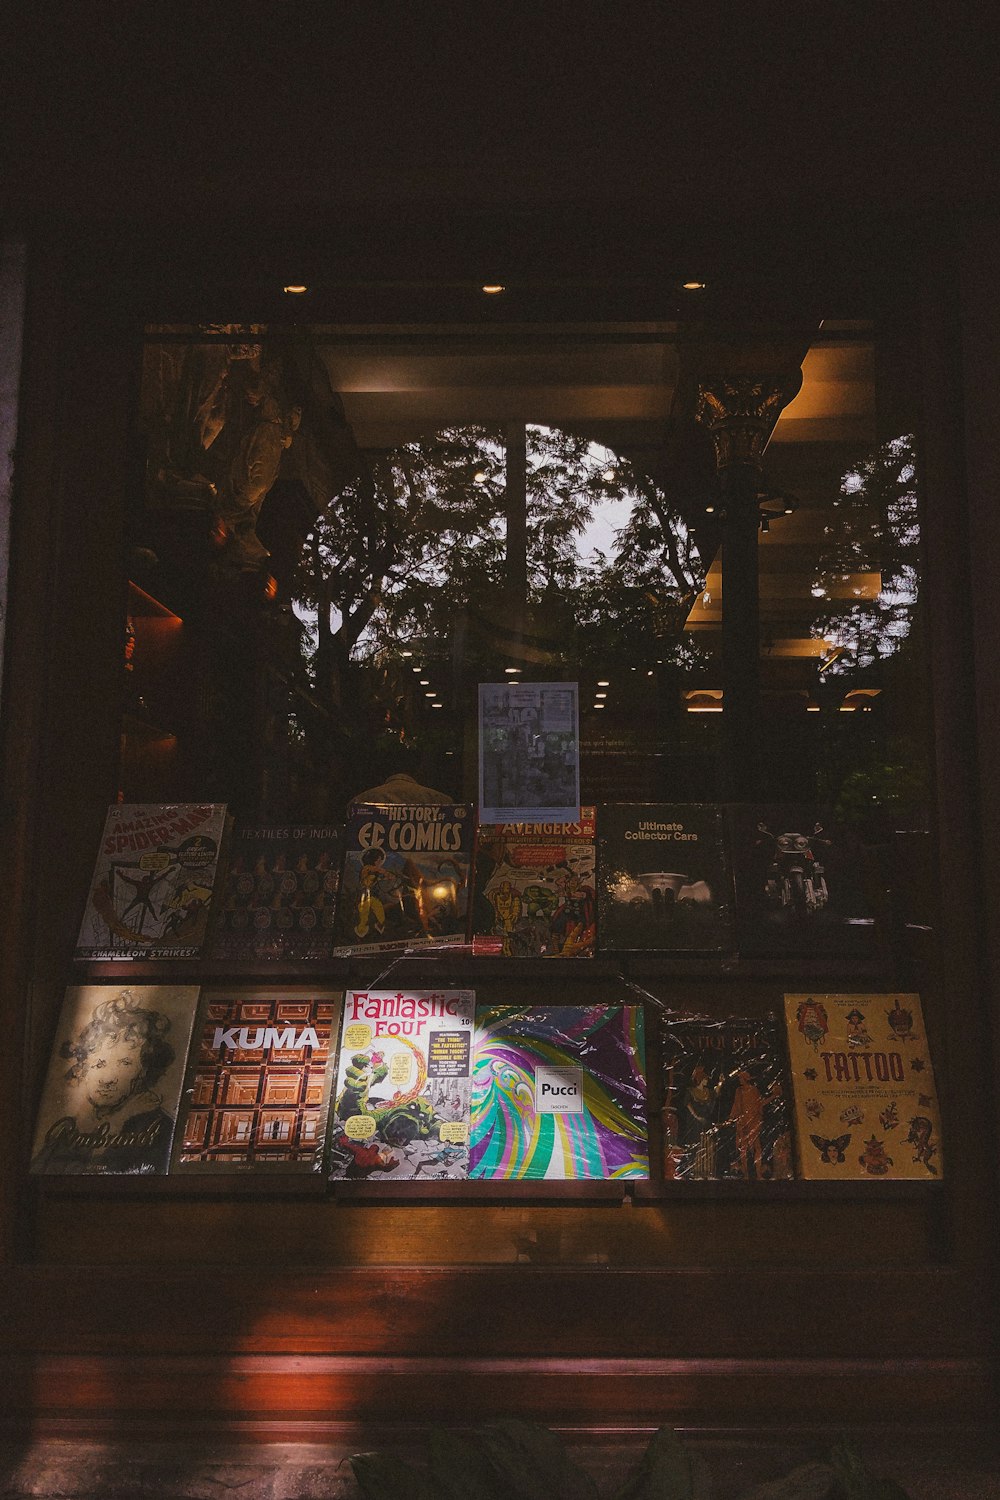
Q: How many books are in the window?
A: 12